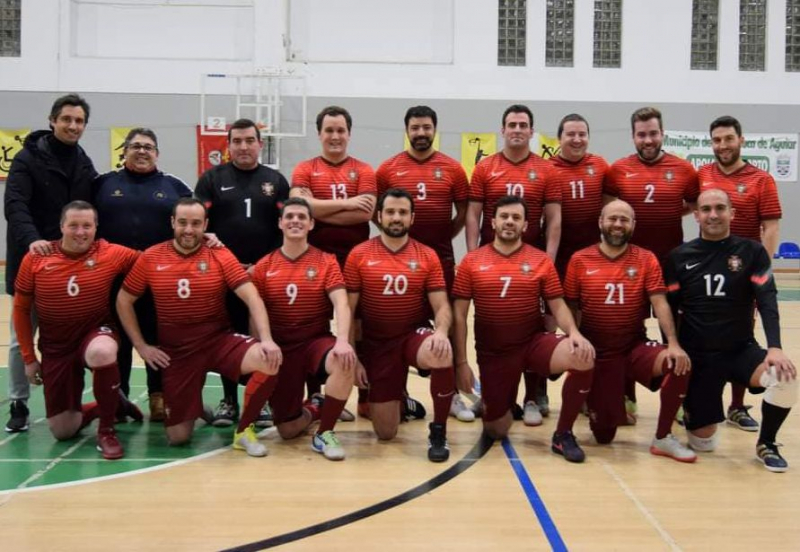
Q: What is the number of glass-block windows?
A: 7